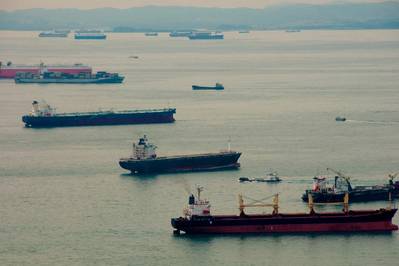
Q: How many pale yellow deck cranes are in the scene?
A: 4